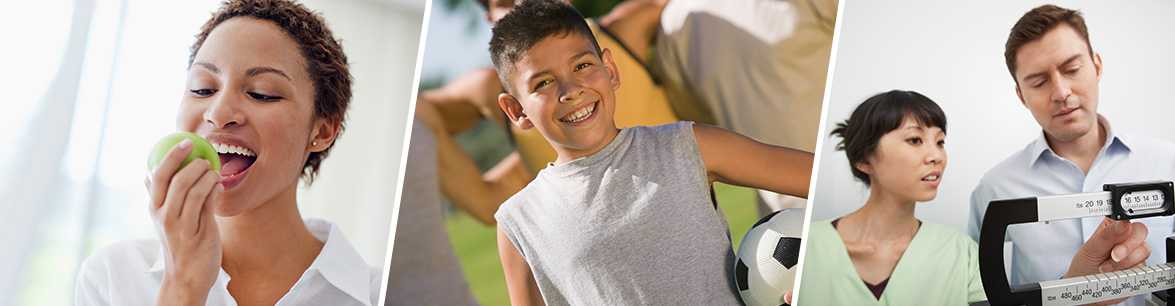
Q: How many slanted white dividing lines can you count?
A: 2